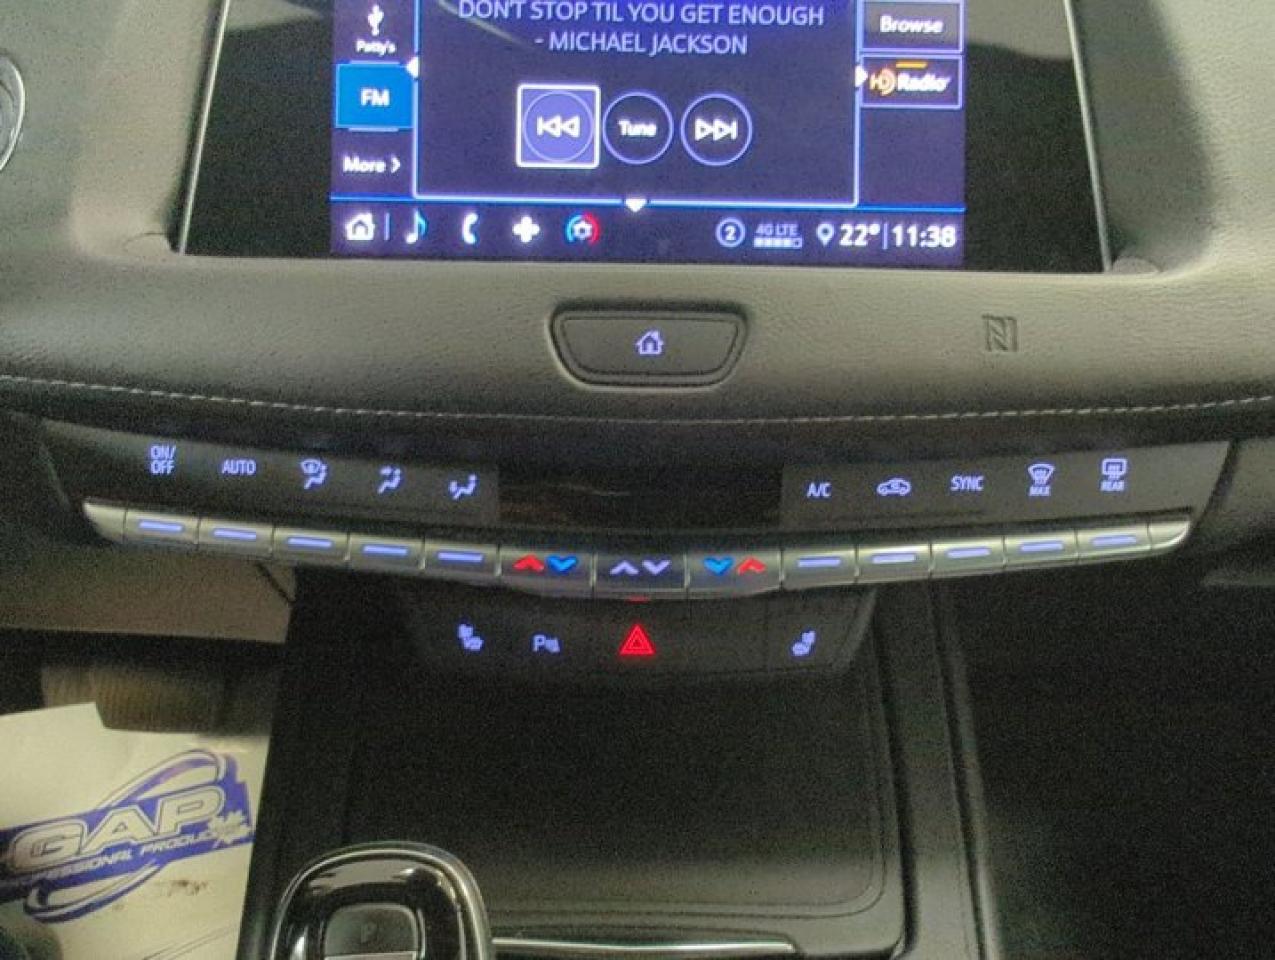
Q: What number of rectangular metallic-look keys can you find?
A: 13